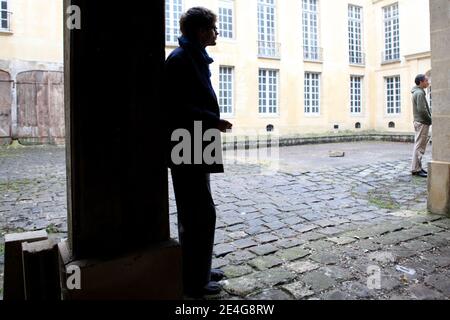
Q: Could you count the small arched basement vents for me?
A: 3